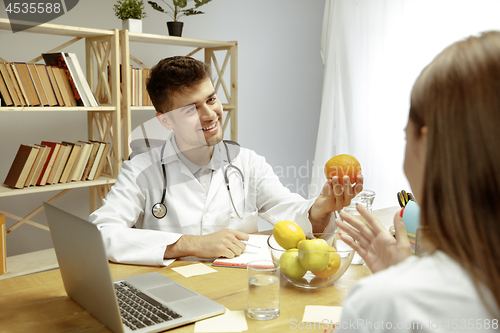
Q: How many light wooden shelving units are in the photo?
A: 2